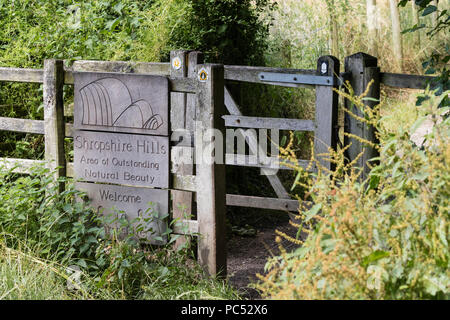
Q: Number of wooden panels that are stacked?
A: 3